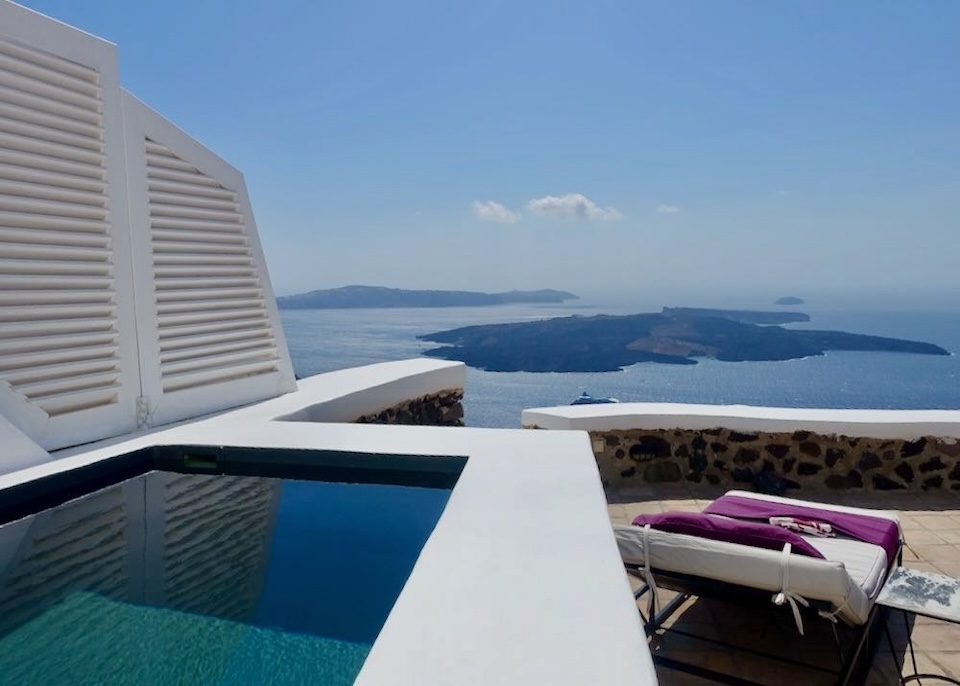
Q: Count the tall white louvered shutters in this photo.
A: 2